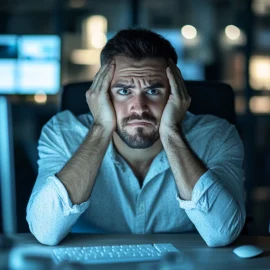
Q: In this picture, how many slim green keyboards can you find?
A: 0